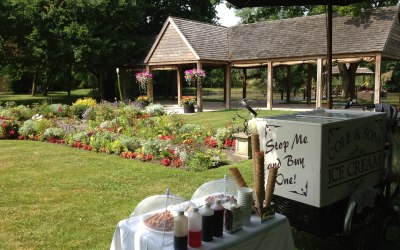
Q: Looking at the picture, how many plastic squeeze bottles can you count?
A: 4